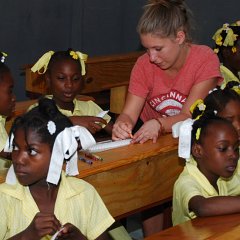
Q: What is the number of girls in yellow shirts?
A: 6